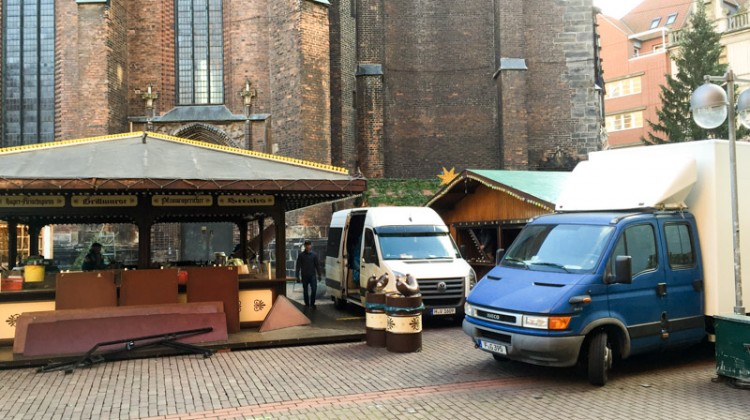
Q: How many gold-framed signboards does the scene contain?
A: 4